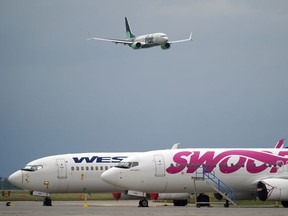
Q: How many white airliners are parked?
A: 2